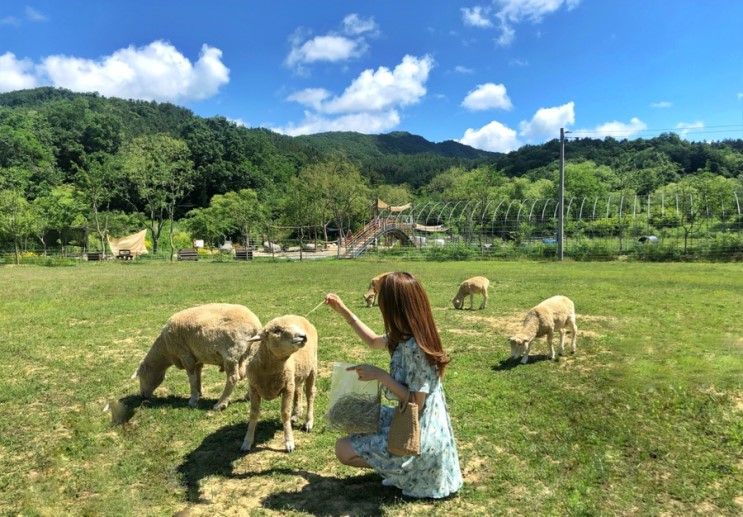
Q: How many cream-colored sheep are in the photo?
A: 5